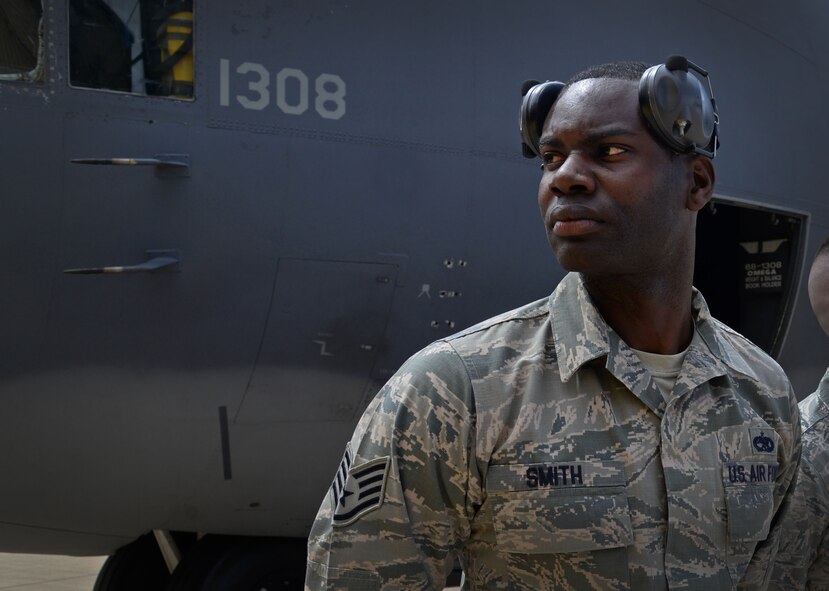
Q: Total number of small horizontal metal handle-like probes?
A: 2